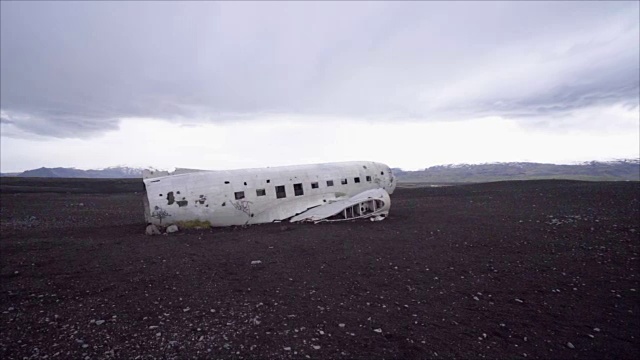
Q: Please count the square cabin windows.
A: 9